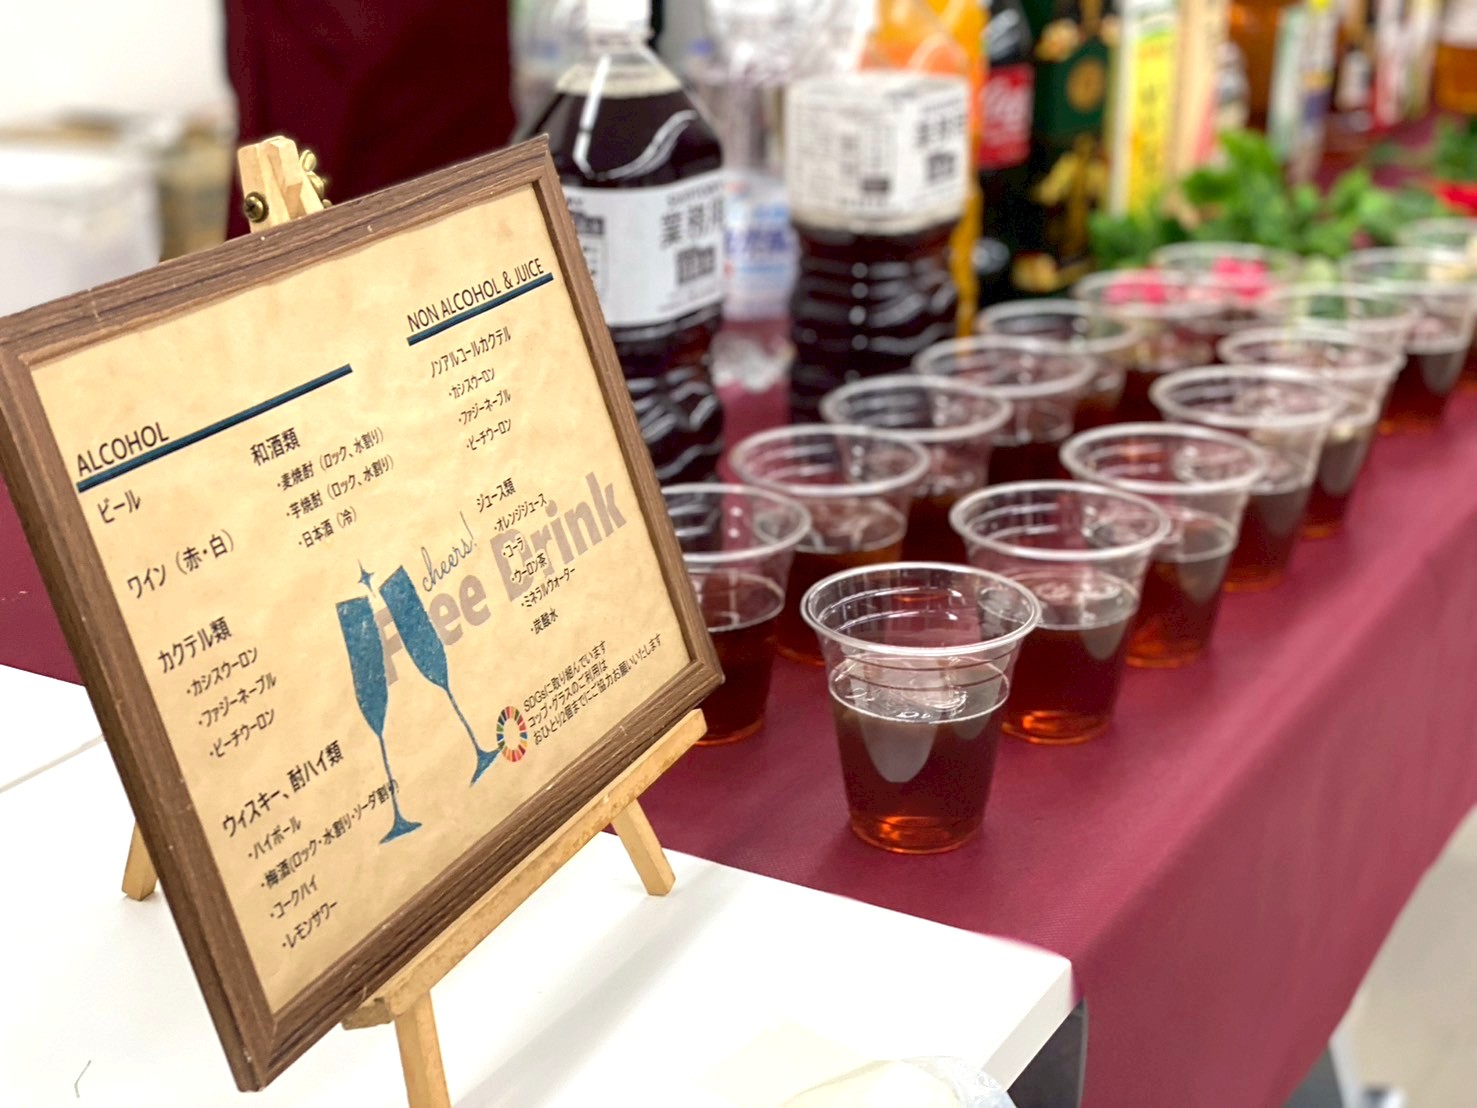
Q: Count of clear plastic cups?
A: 15